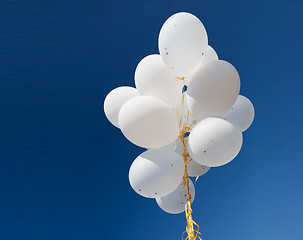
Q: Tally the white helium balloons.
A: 11